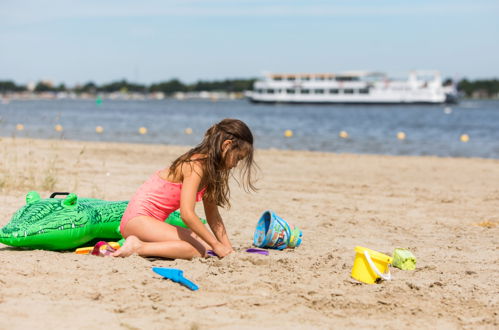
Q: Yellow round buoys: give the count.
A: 9